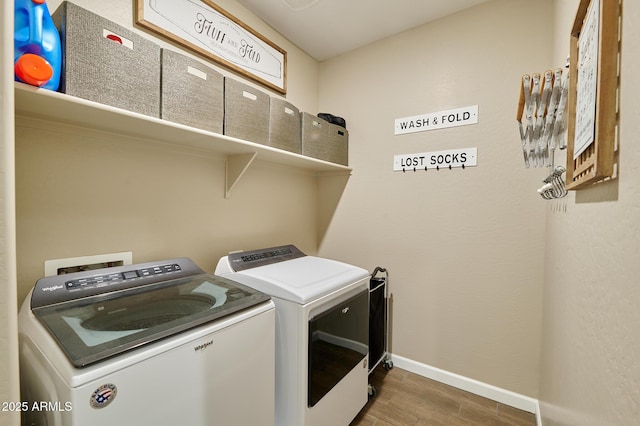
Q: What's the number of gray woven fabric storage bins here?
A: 6